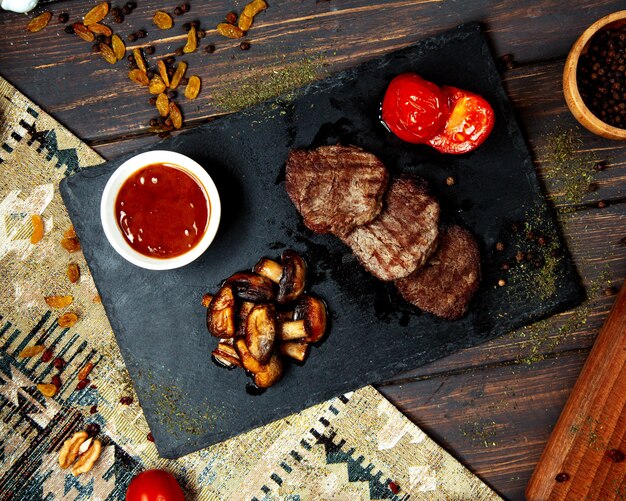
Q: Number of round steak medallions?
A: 3